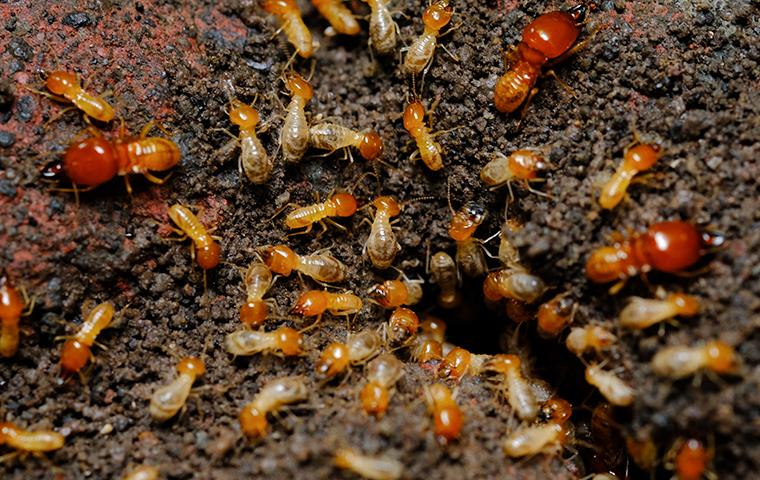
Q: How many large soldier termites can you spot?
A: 3